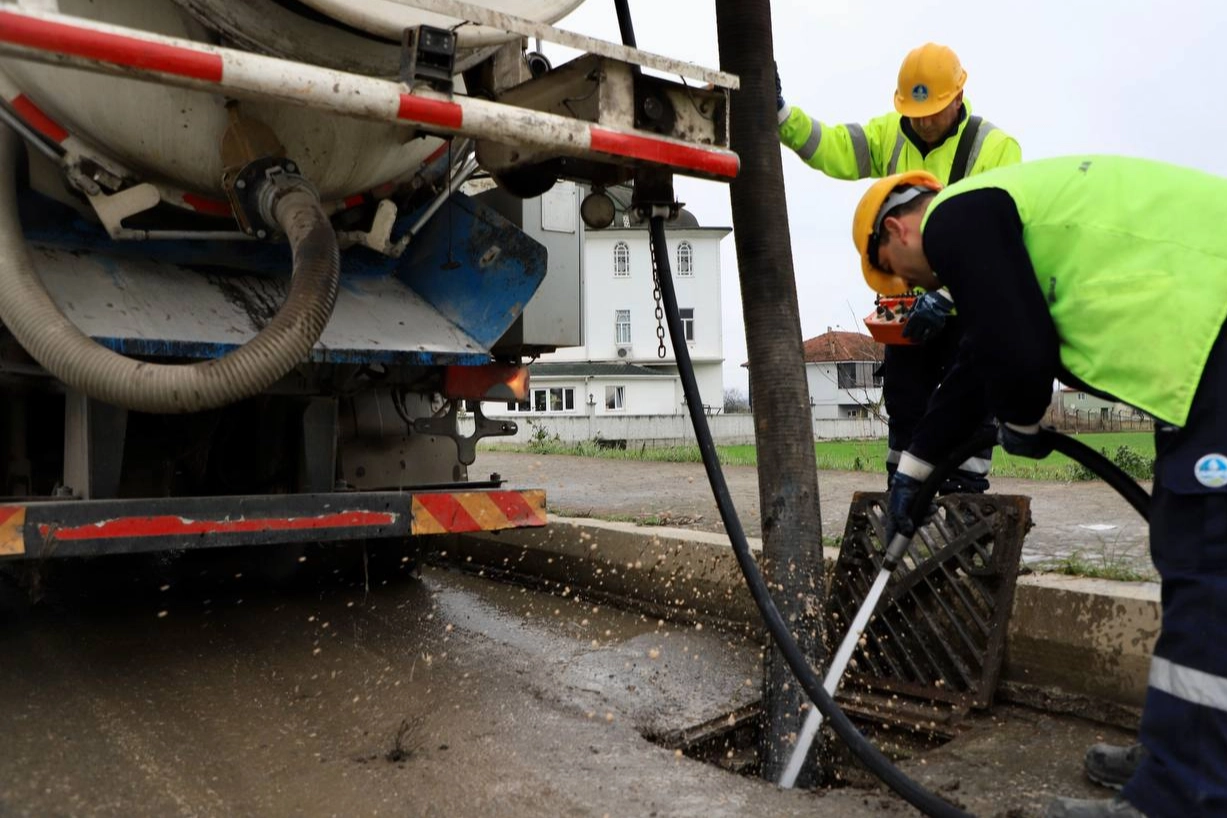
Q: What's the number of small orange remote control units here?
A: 1